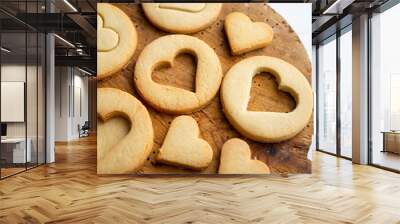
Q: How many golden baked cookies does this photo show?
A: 8